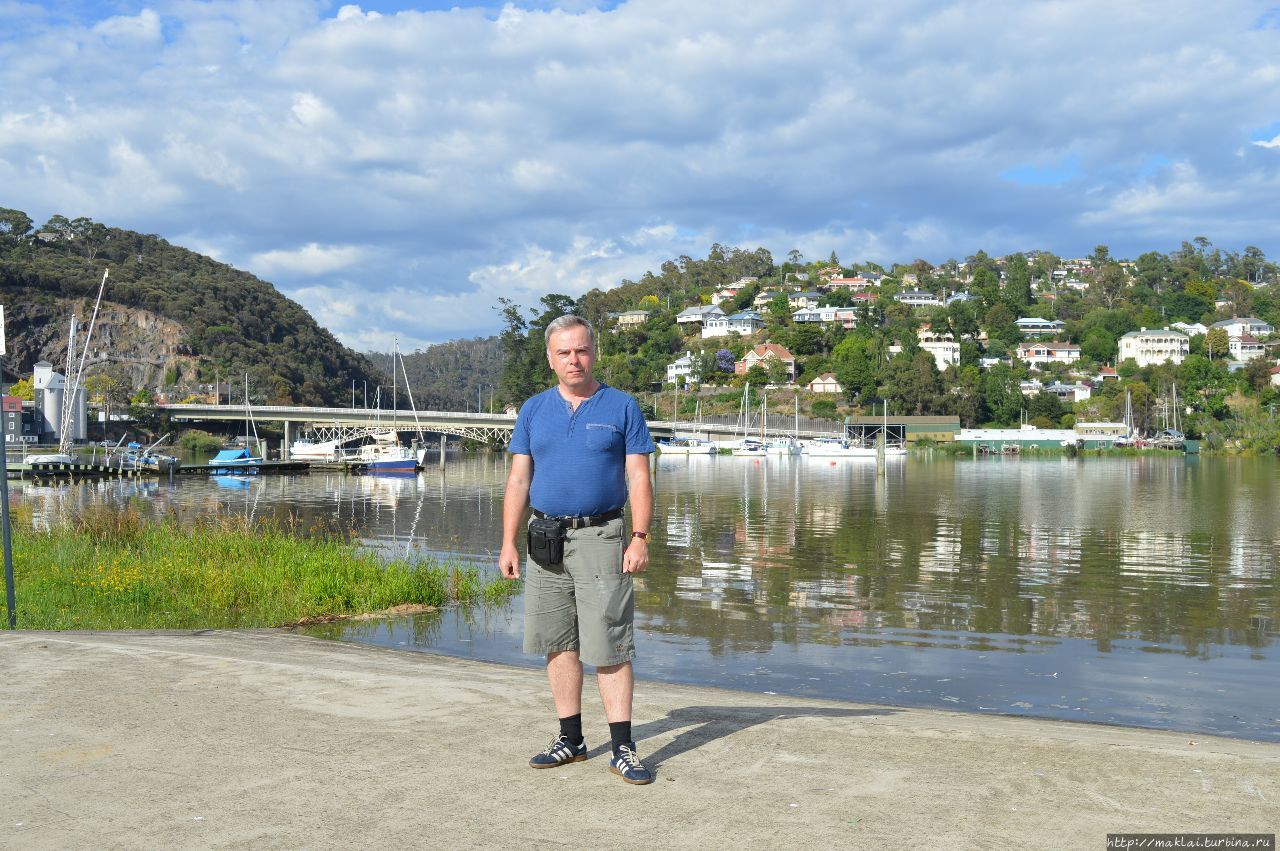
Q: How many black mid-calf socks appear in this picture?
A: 2